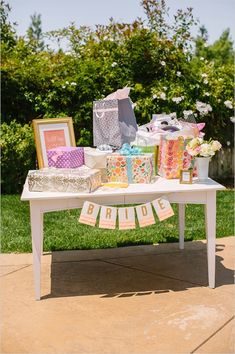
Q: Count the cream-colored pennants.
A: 5